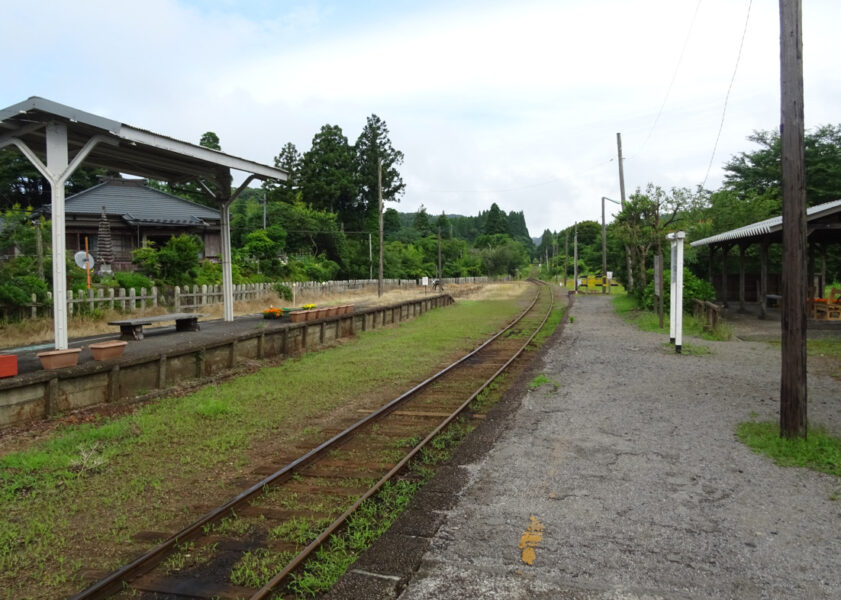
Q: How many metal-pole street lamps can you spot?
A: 1